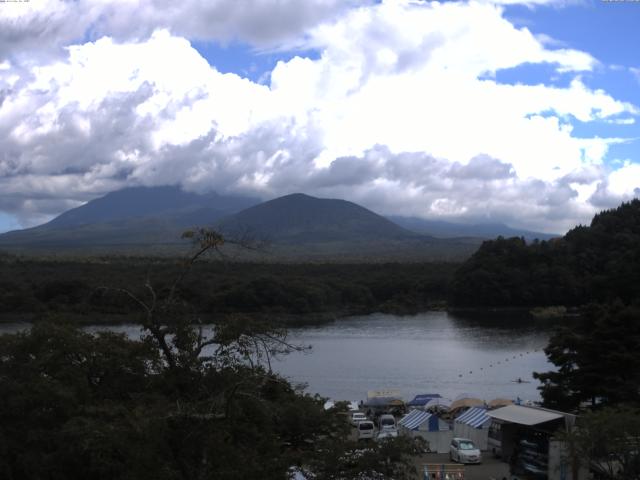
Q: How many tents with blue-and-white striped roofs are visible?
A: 2